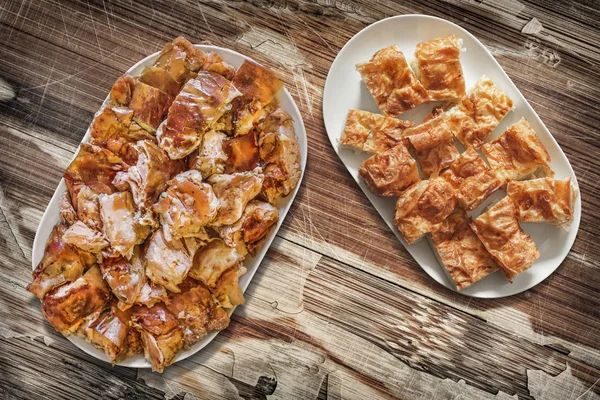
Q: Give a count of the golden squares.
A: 12